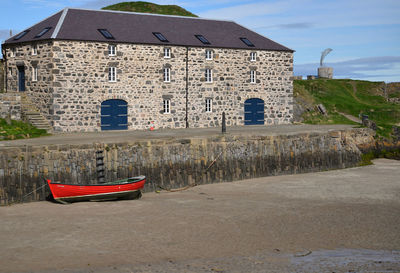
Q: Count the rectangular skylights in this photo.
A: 6